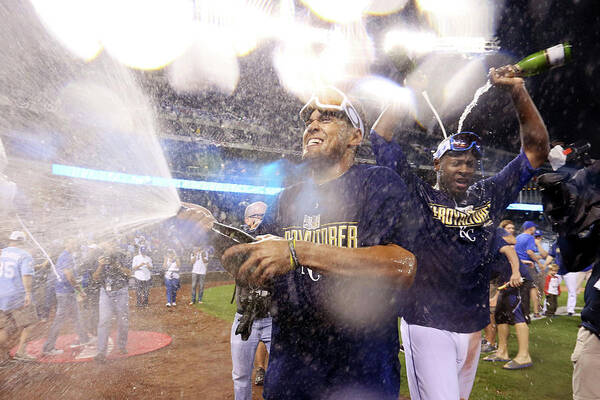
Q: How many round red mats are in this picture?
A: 1